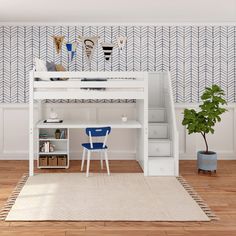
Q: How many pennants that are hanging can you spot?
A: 5